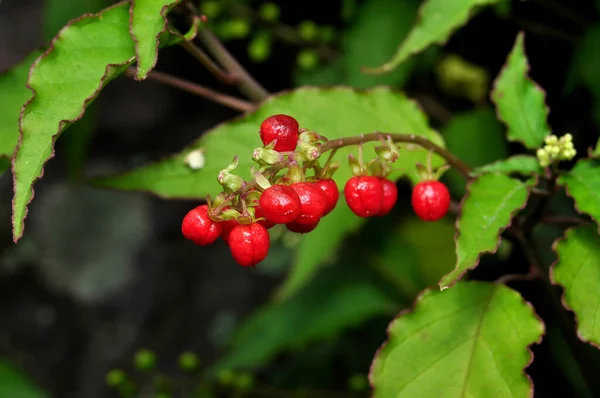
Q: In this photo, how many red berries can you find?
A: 12